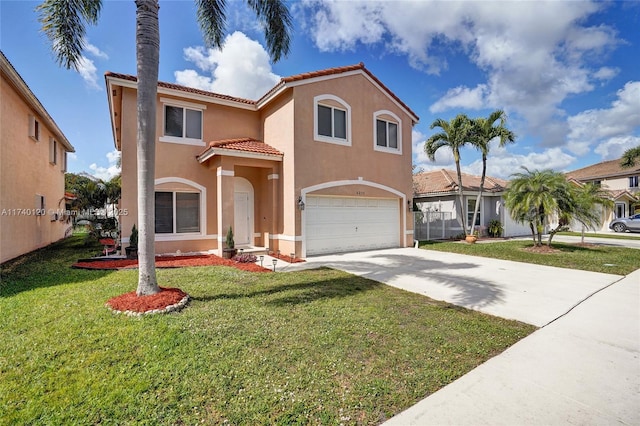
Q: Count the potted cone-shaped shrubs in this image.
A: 2